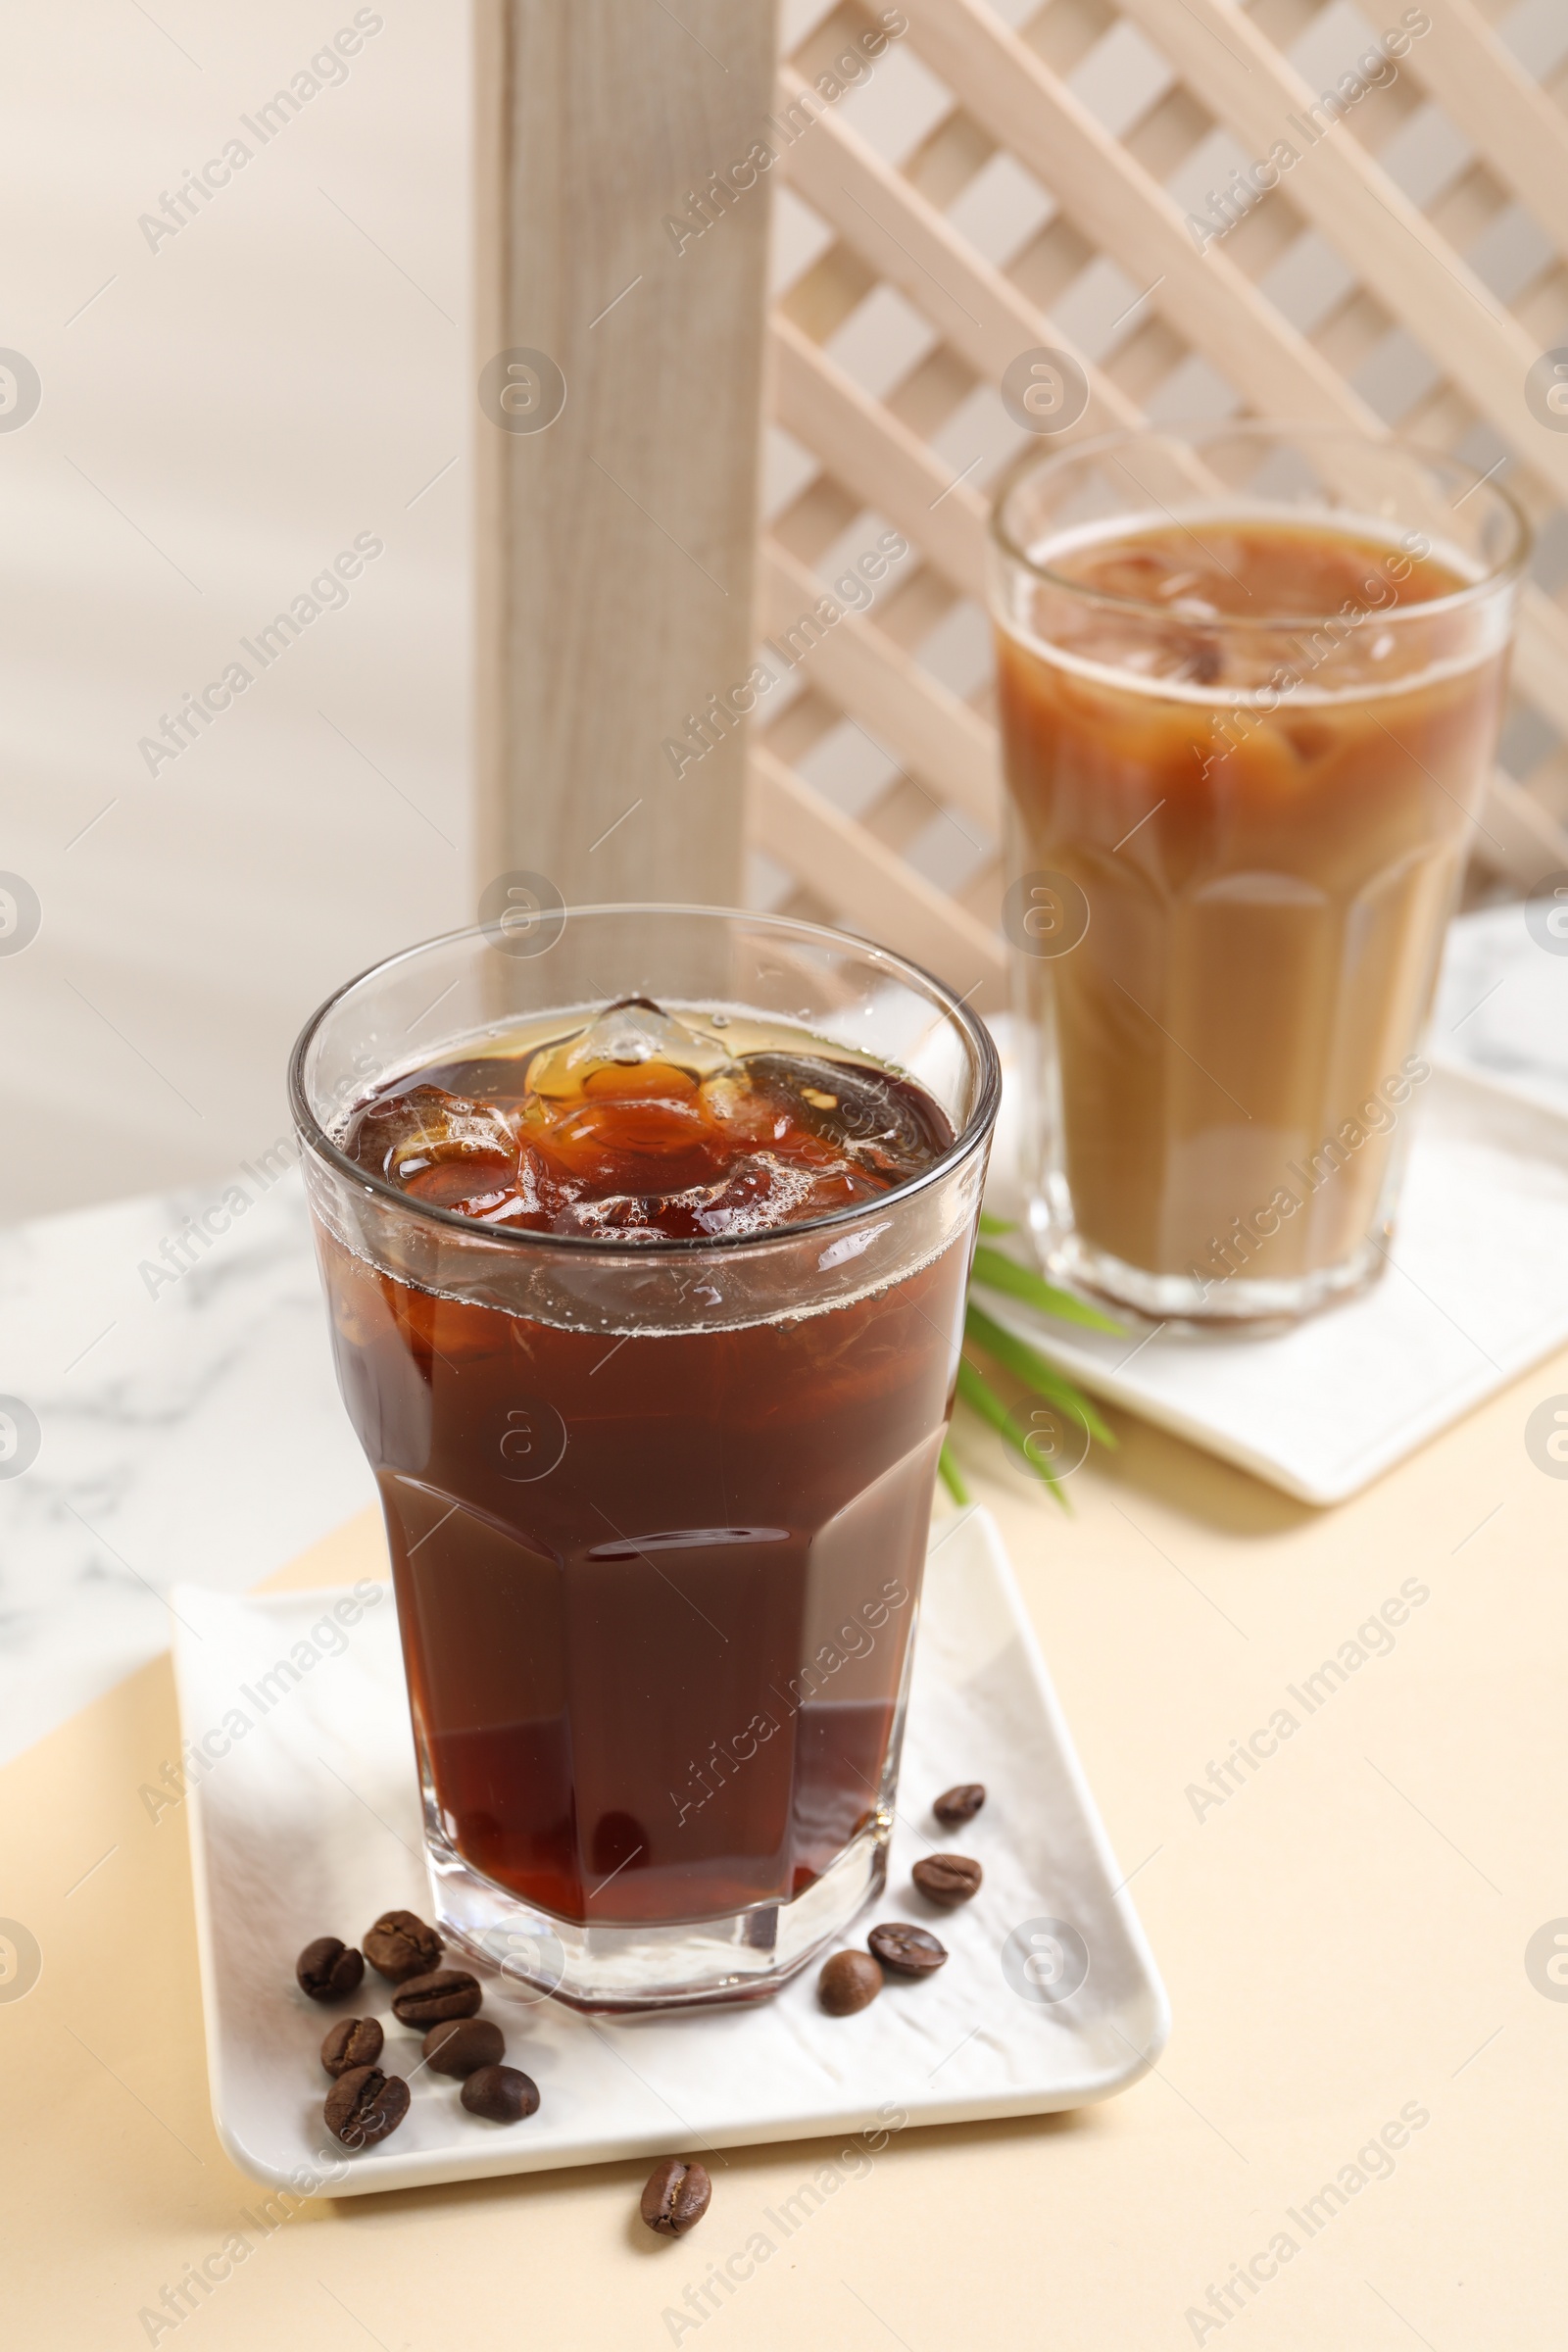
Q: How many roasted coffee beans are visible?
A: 12